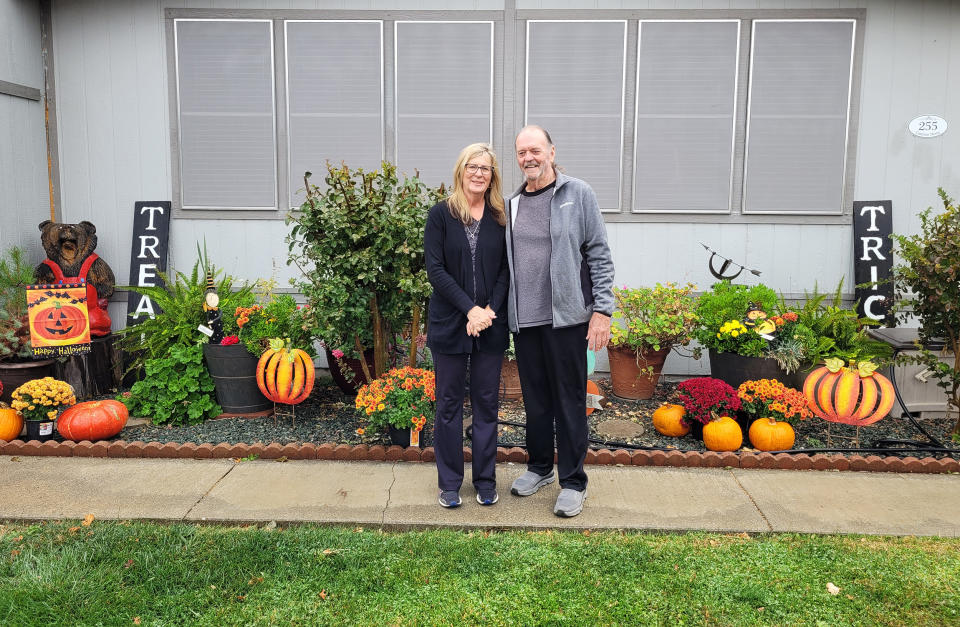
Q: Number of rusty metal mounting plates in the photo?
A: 0